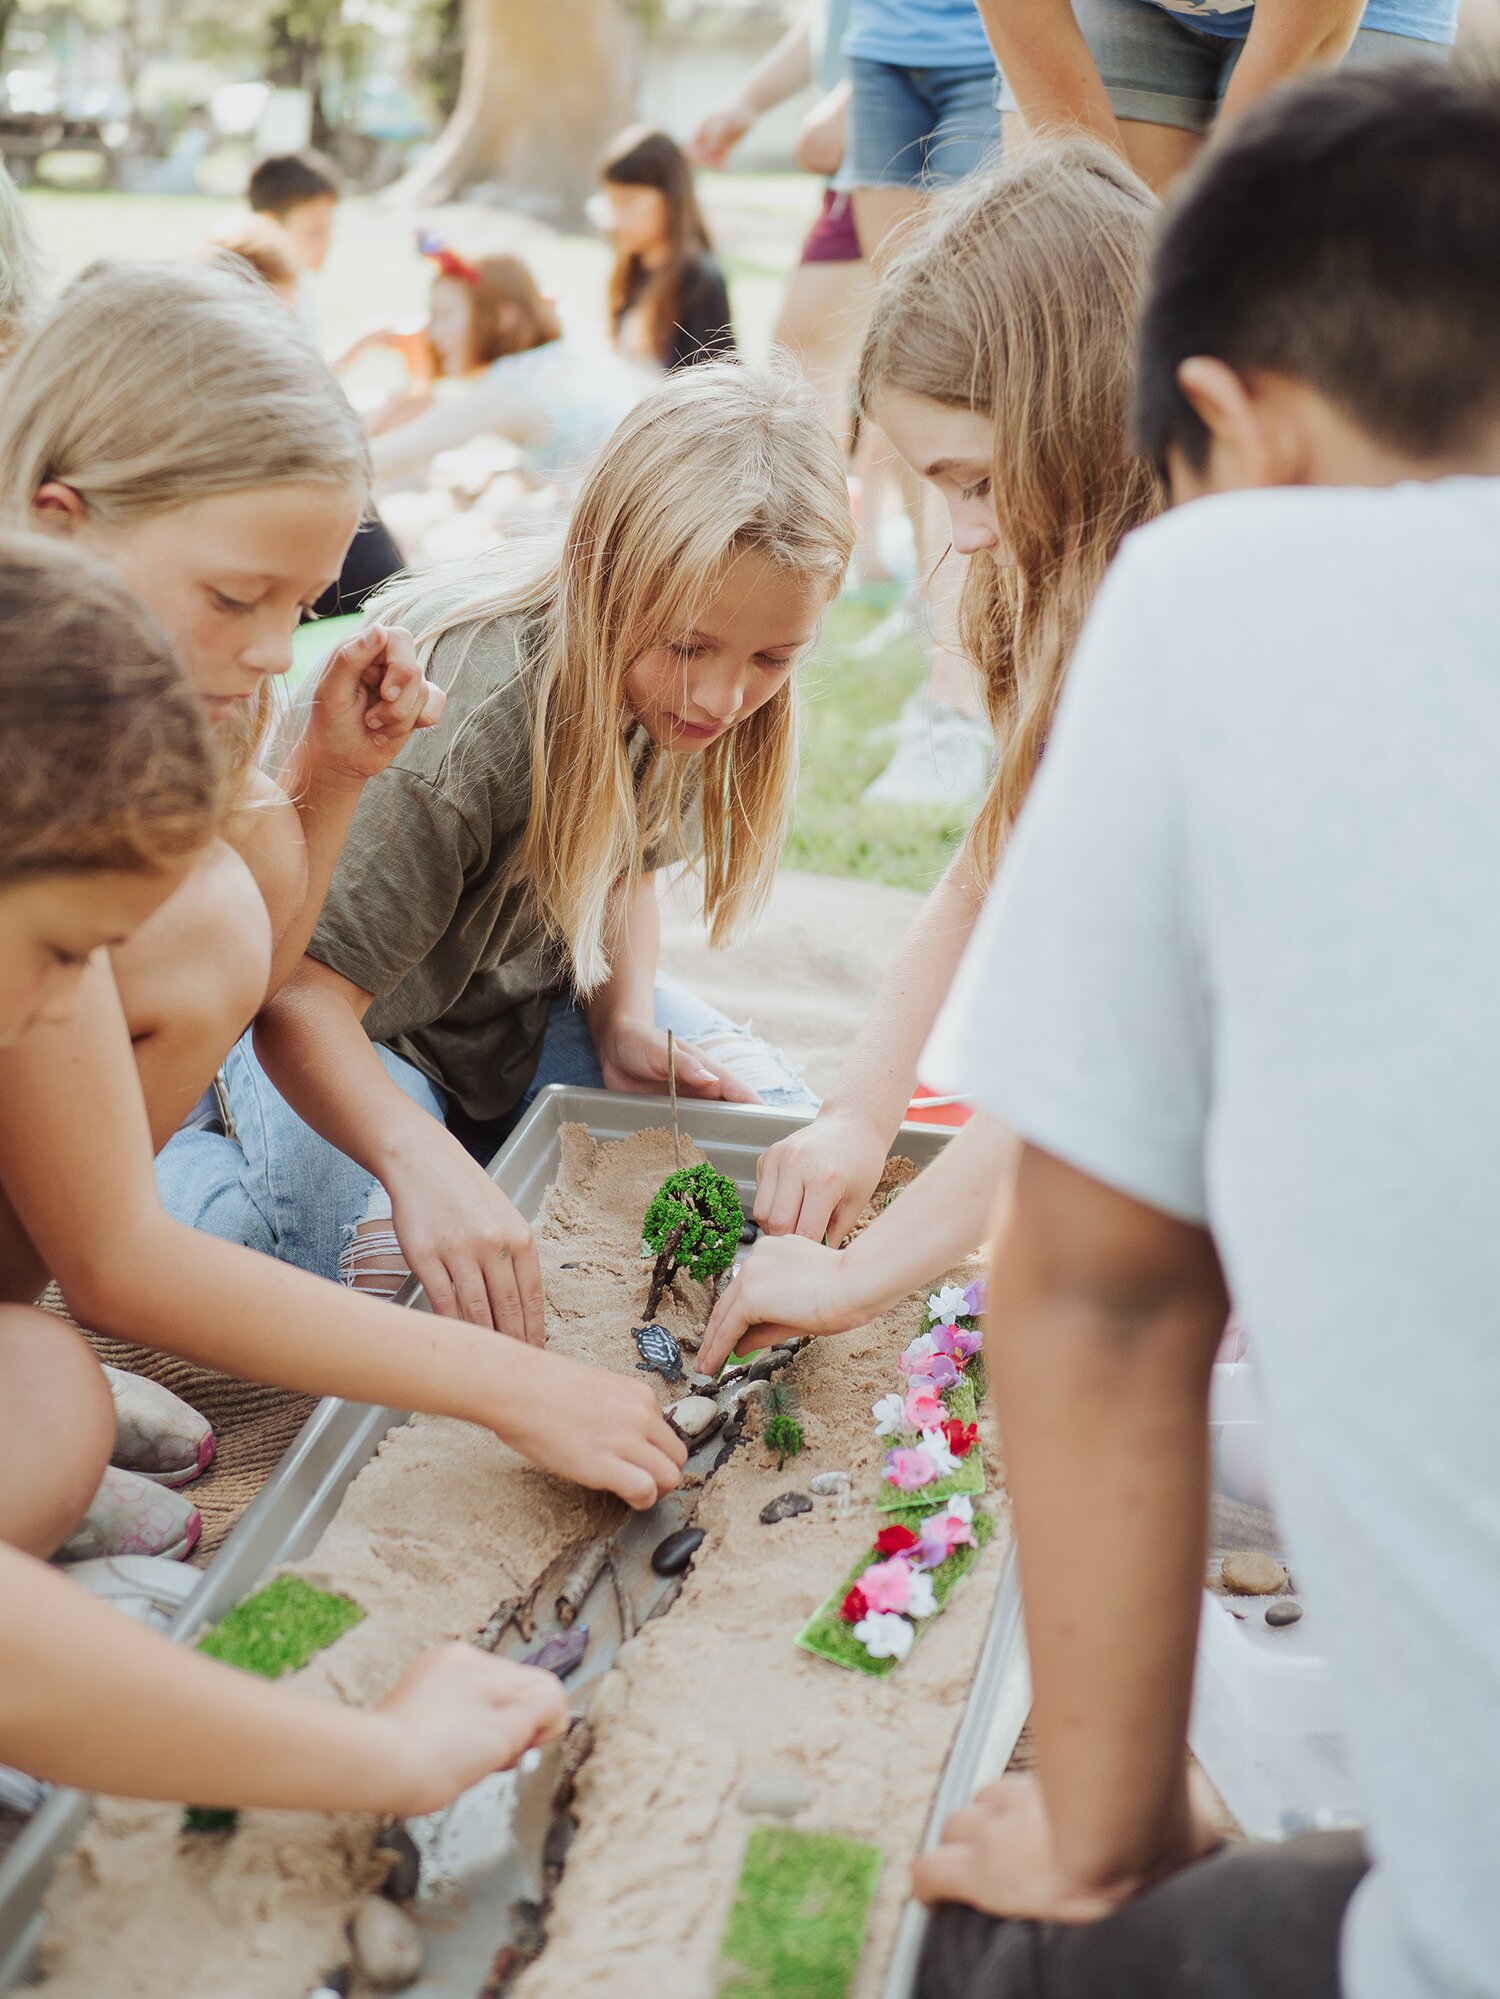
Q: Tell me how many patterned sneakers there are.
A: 2